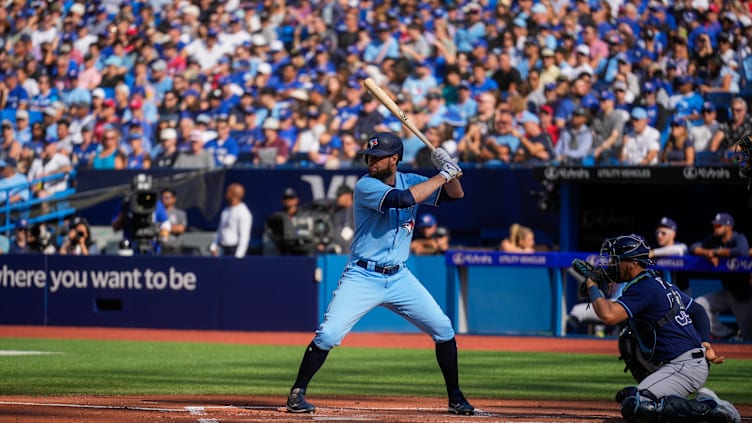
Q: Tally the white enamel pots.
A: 0